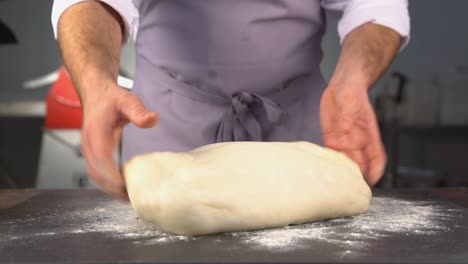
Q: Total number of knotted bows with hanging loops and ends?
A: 1